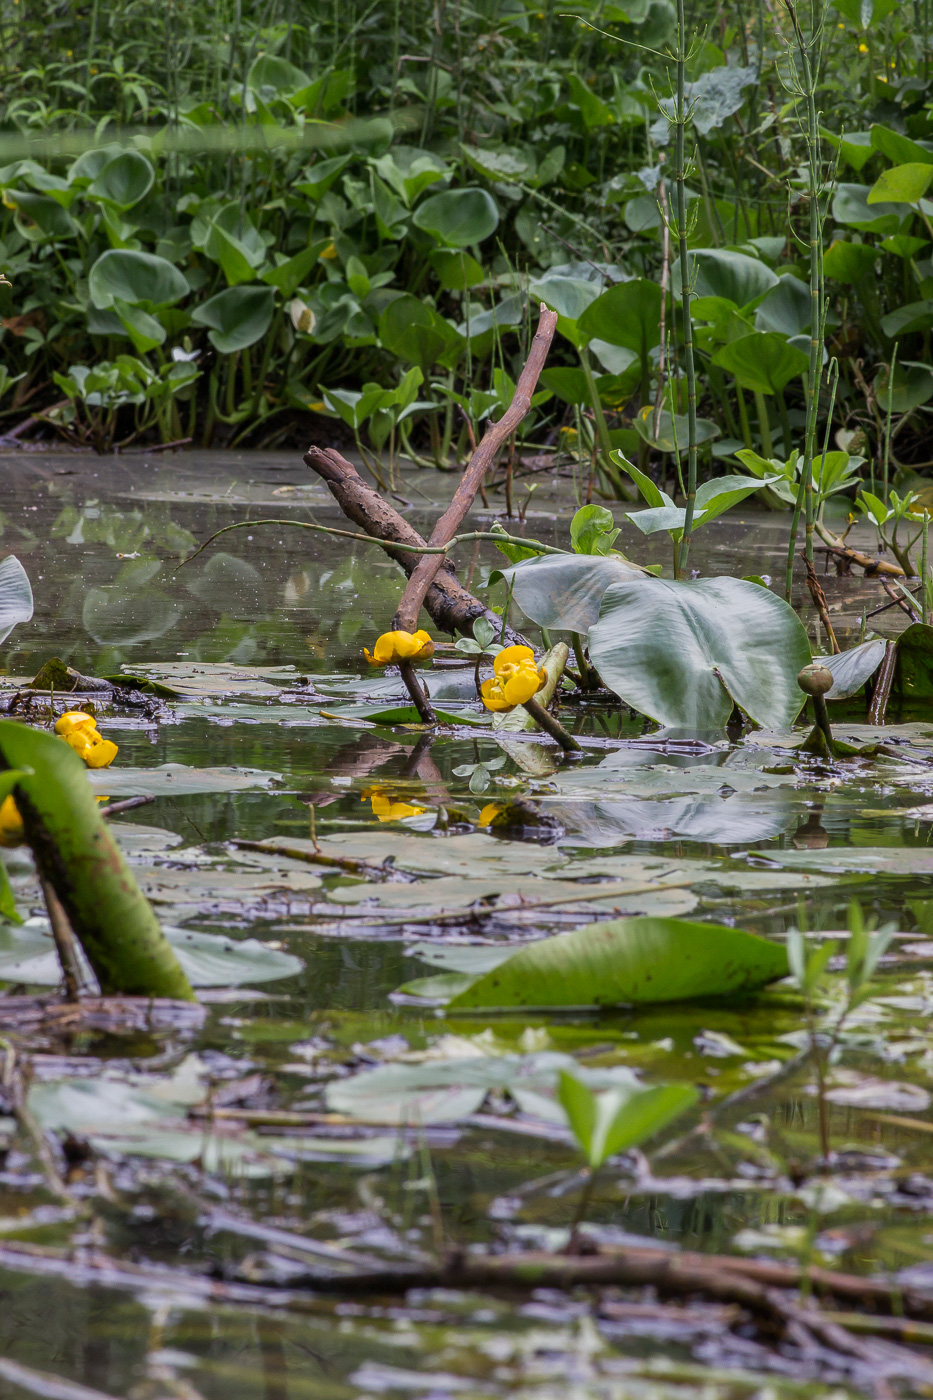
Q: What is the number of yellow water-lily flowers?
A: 4